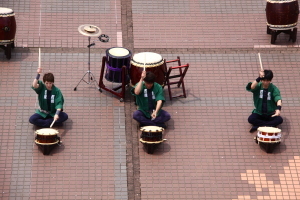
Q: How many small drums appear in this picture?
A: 3